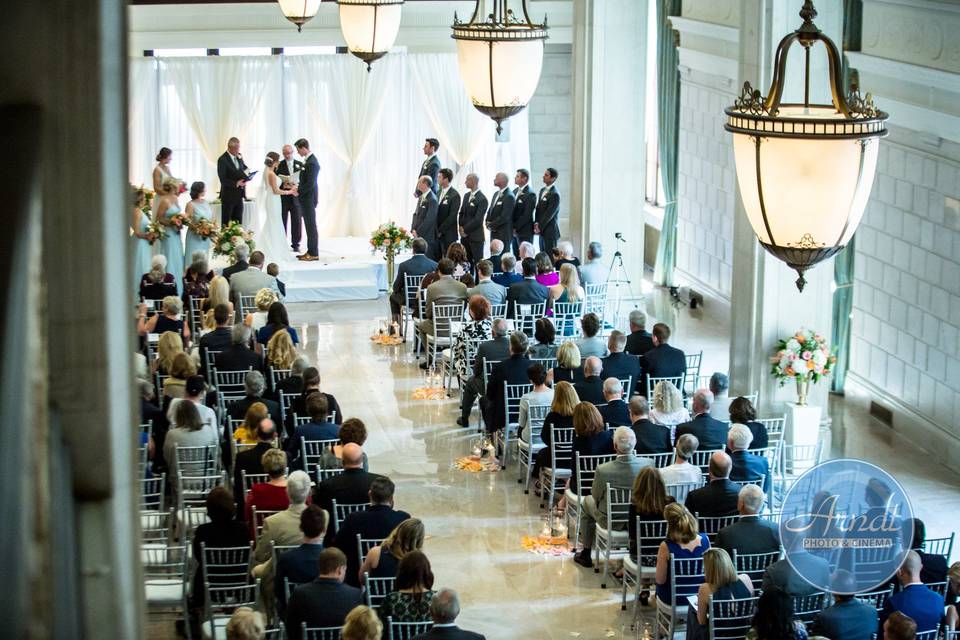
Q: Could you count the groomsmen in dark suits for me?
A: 7